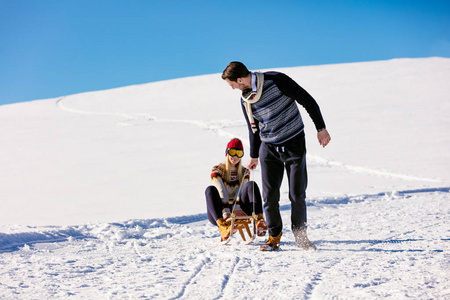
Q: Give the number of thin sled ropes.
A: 2